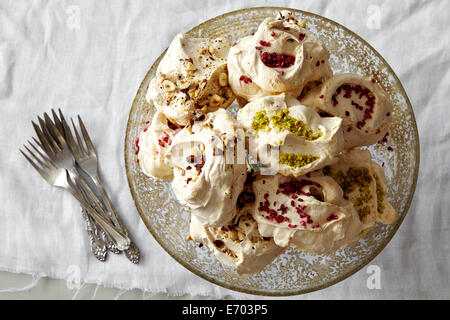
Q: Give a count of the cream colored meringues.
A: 9